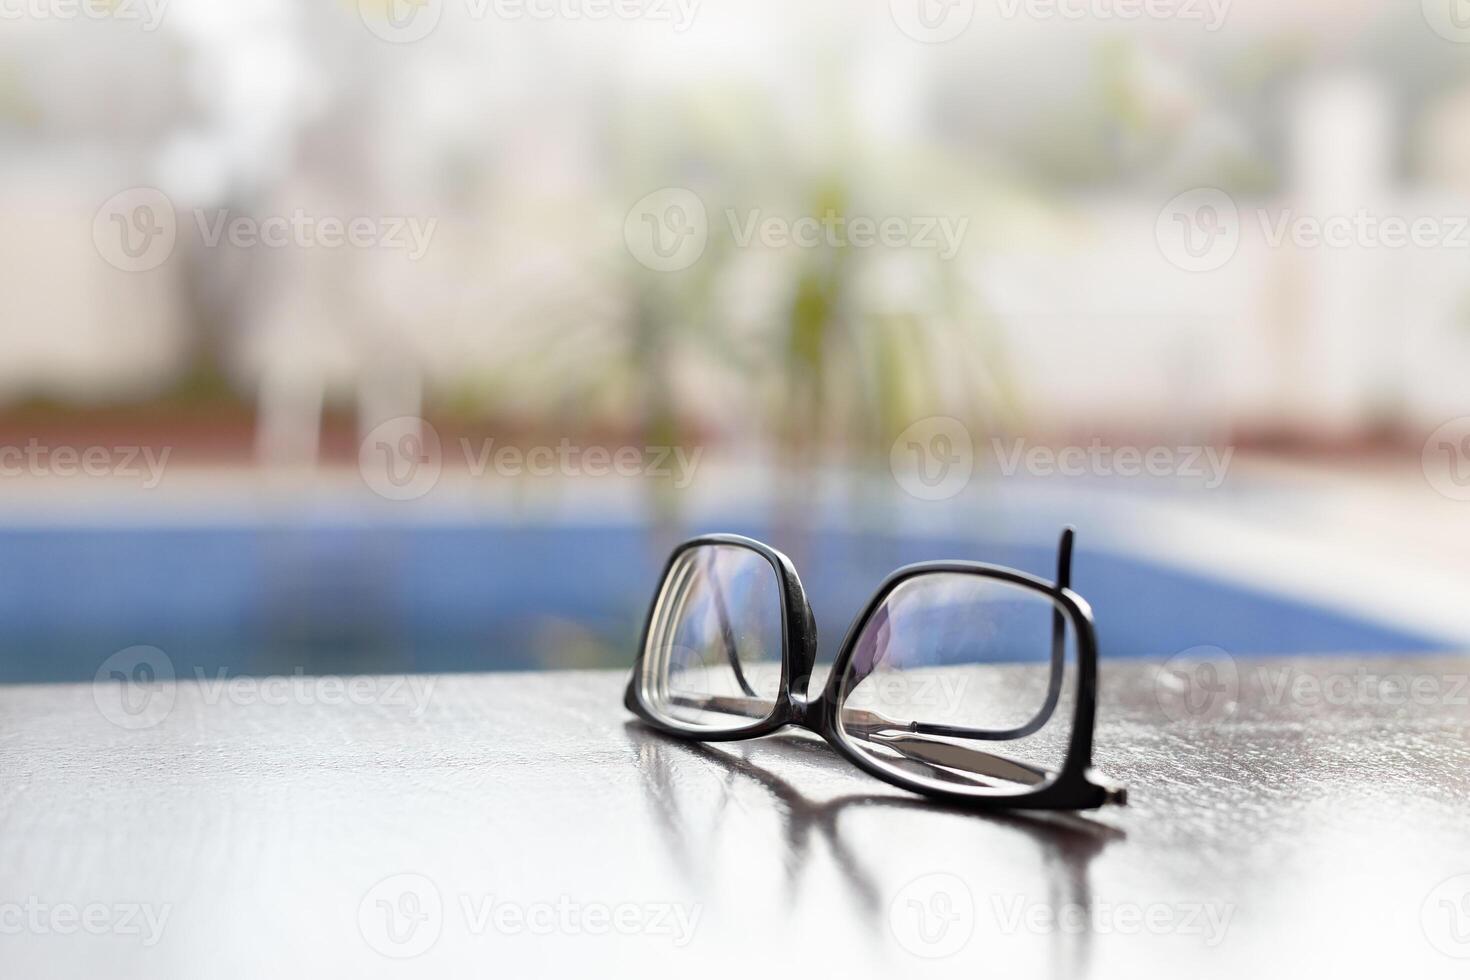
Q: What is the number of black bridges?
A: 1